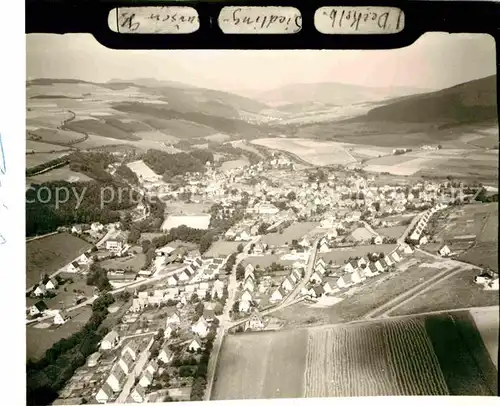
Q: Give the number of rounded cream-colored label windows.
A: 3